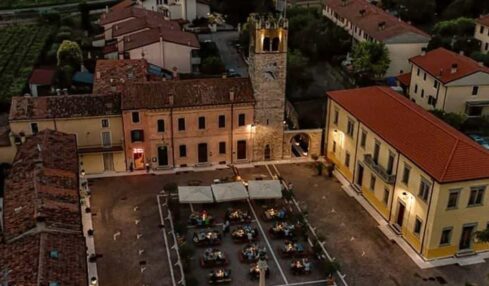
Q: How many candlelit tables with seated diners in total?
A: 12